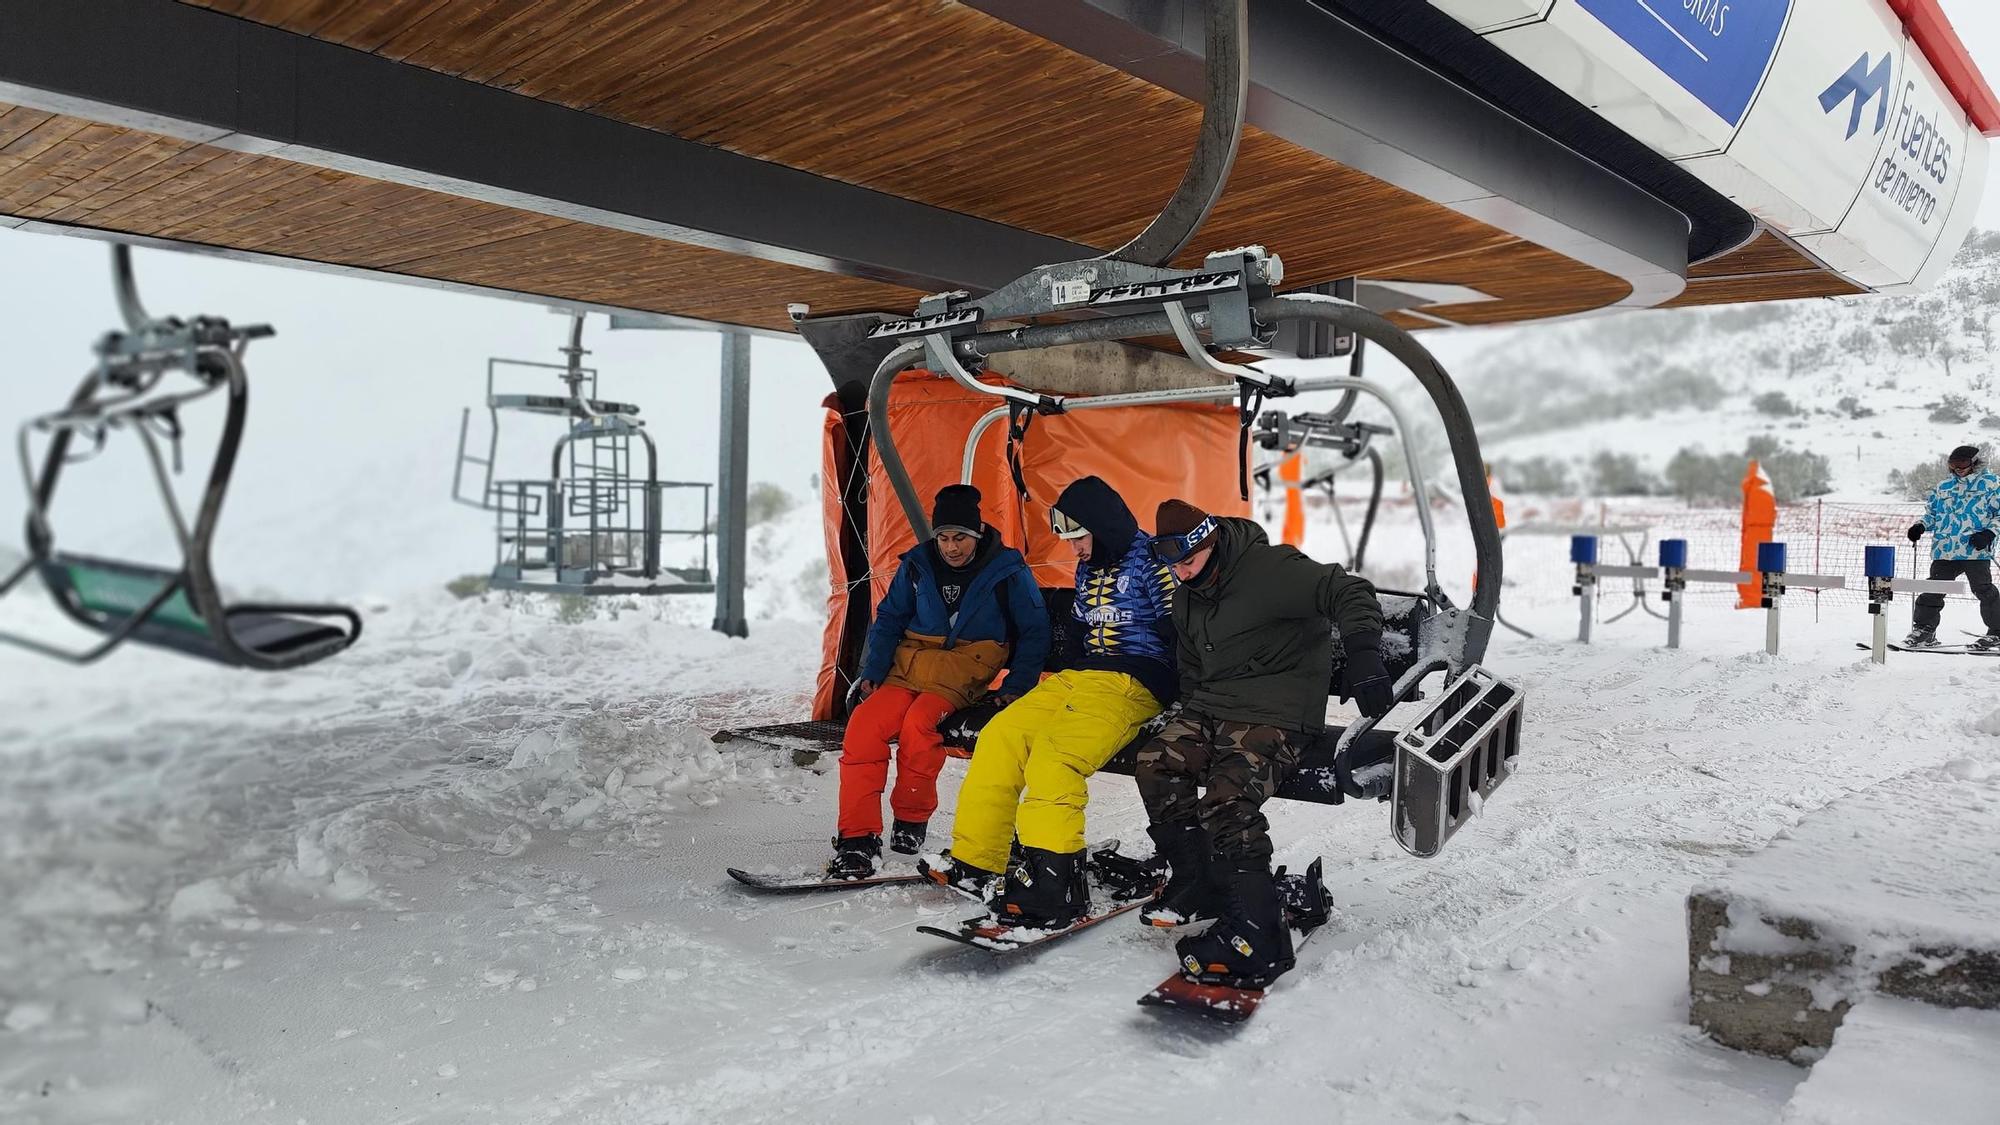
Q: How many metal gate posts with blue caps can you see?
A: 4